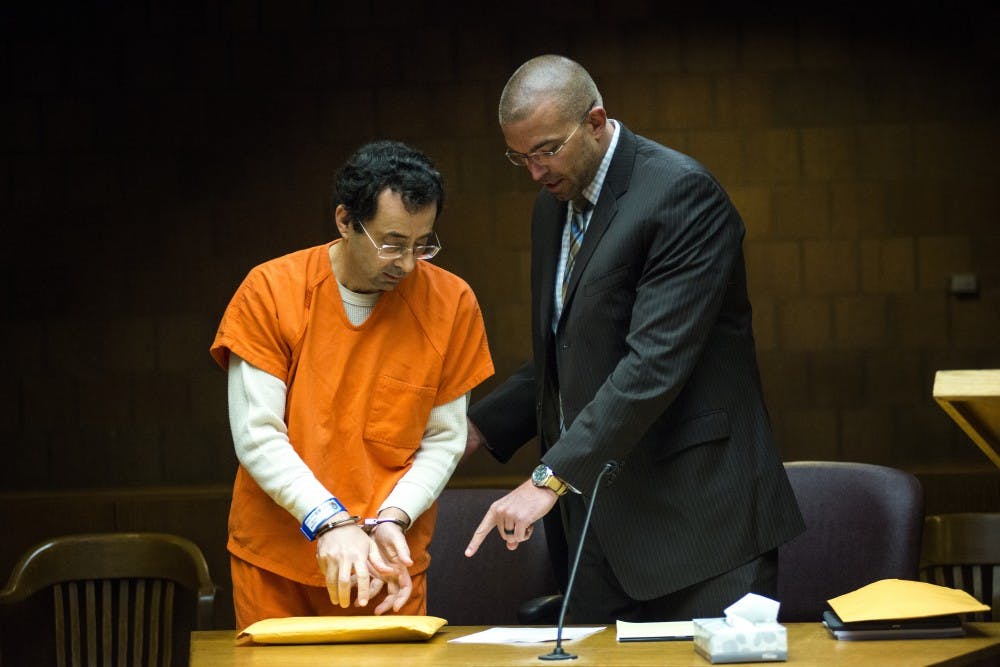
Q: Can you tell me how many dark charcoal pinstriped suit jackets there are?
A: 1